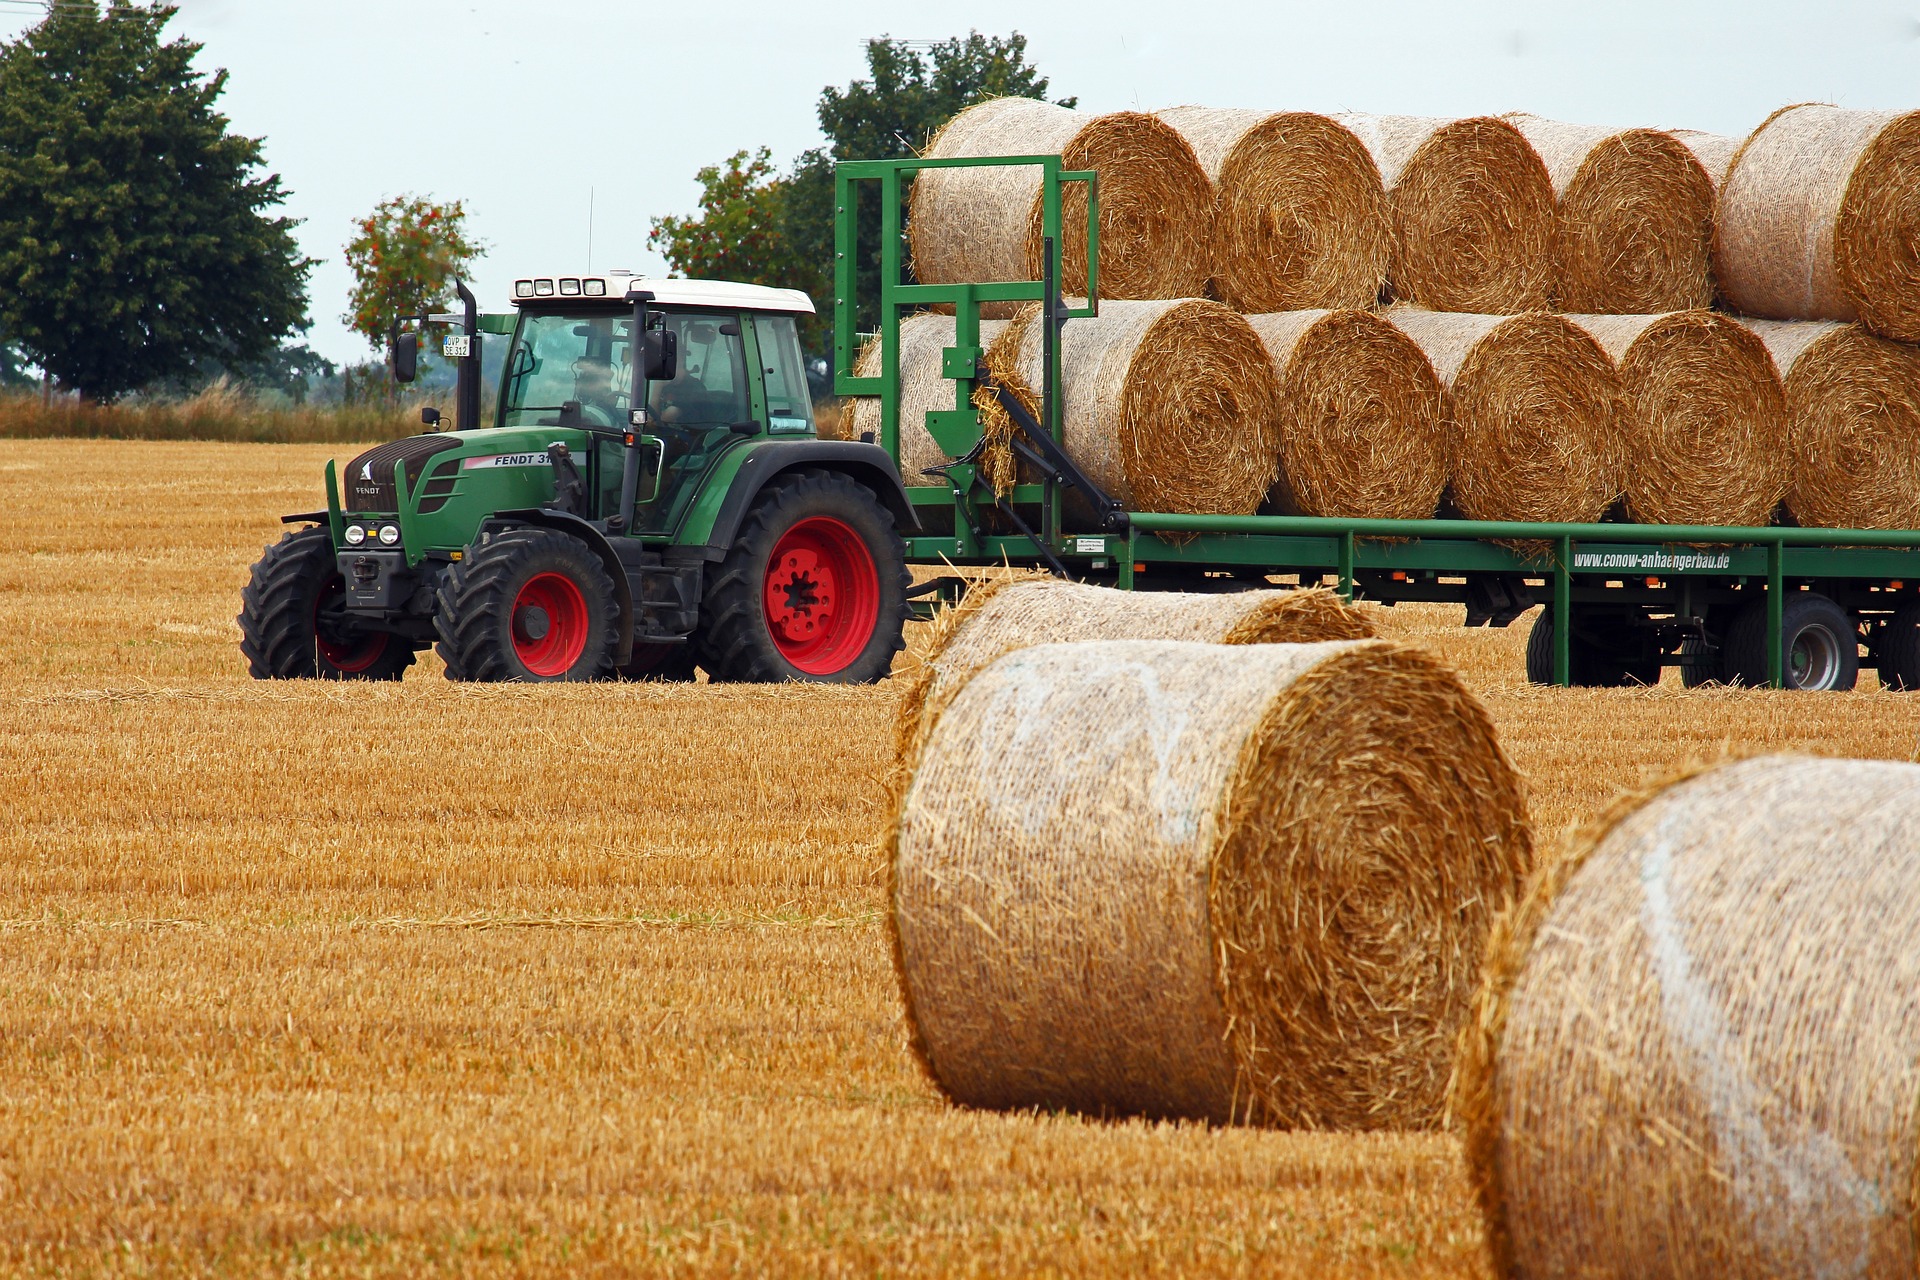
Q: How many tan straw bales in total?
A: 15